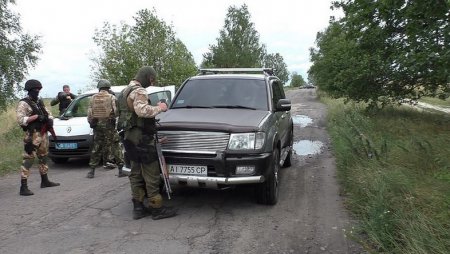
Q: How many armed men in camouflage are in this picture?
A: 3